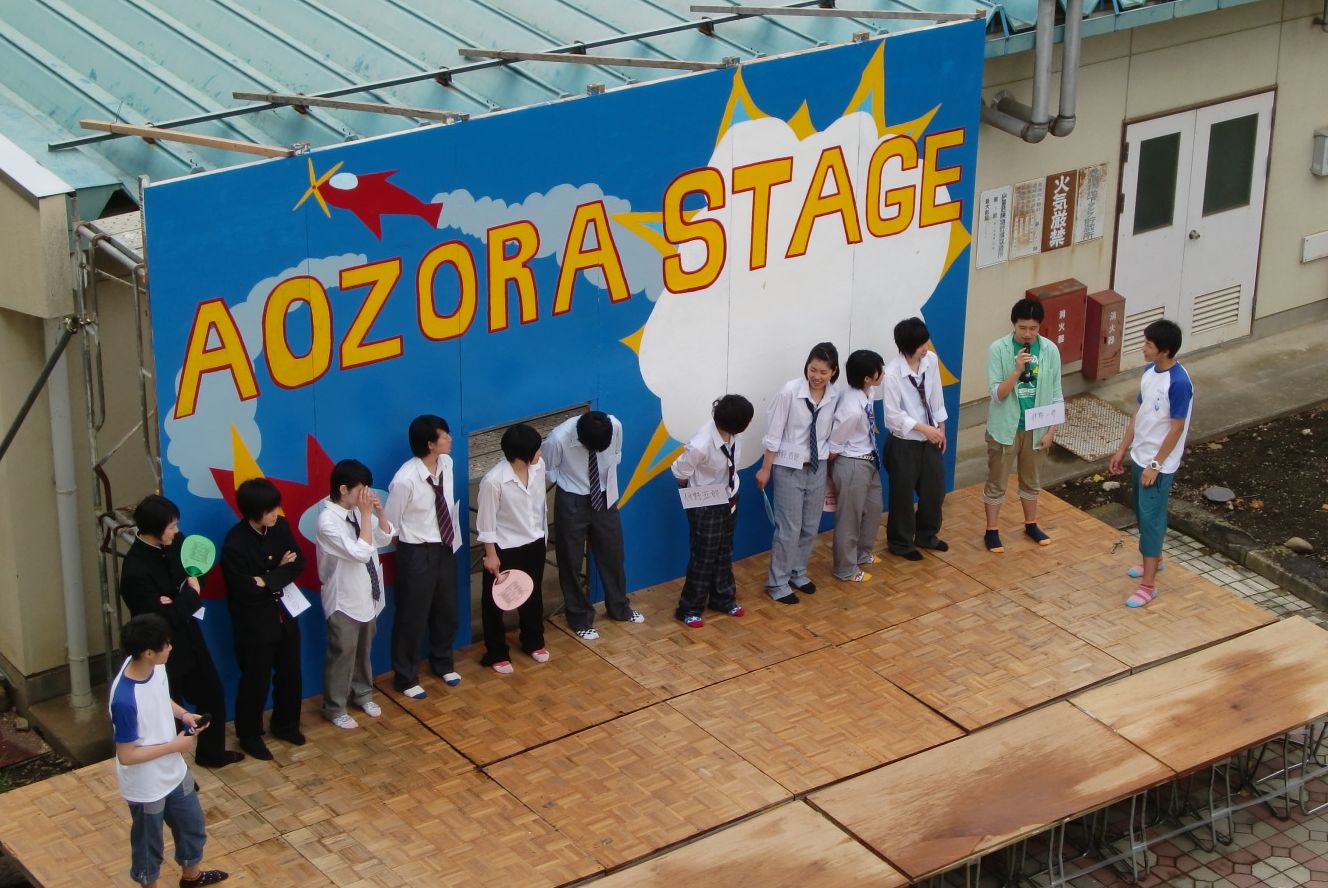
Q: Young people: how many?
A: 13